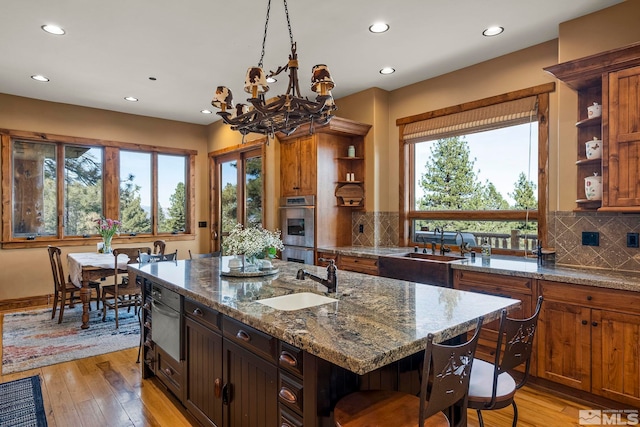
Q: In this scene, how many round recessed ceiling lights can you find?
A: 8